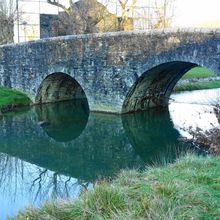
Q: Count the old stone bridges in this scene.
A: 1